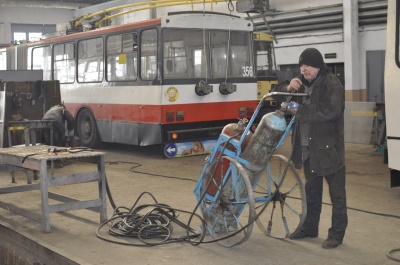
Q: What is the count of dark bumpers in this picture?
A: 1